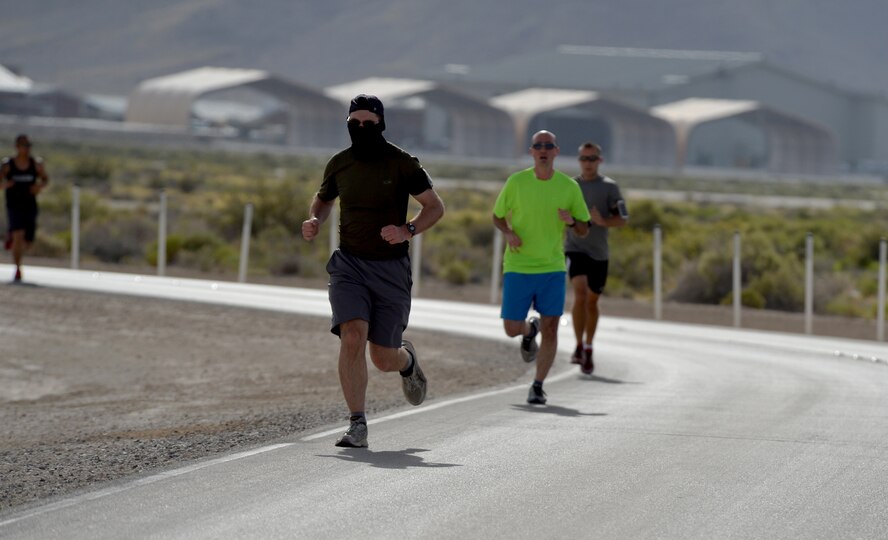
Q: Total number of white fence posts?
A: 10